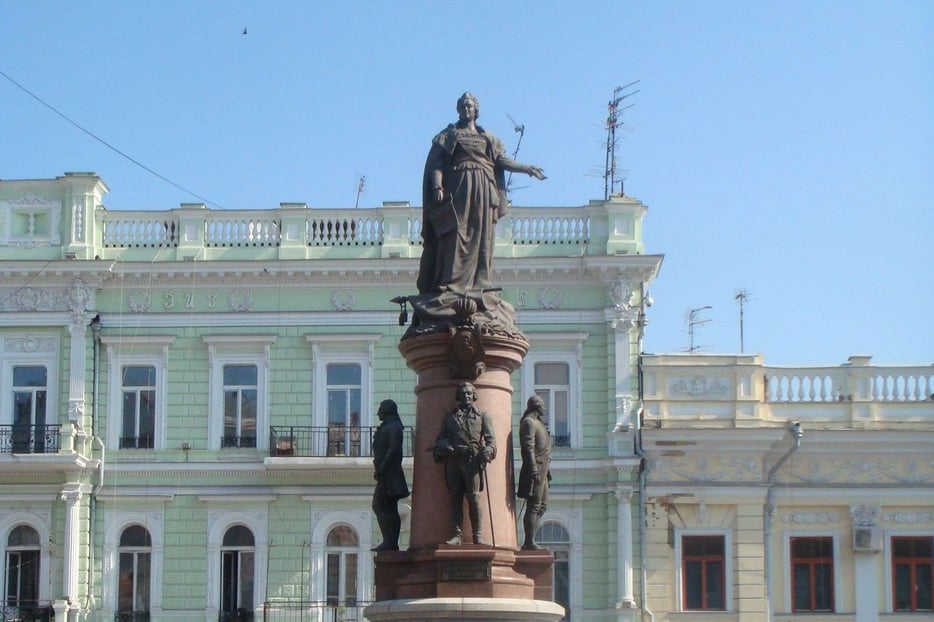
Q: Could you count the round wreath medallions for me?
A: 4